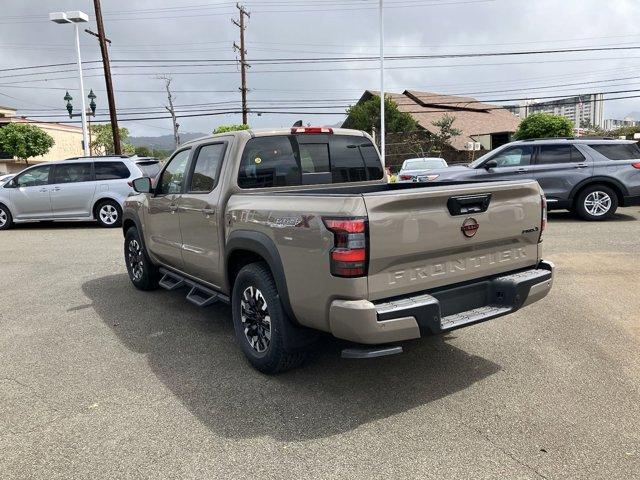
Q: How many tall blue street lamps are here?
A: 0